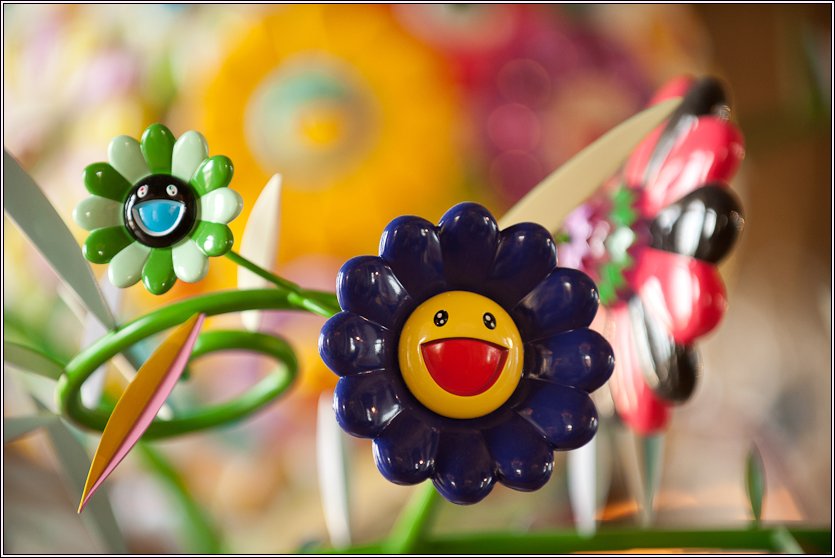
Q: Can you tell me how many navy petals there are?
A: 12